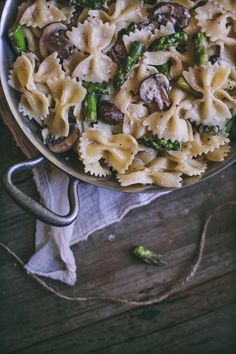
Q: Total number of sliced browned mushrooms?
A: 5